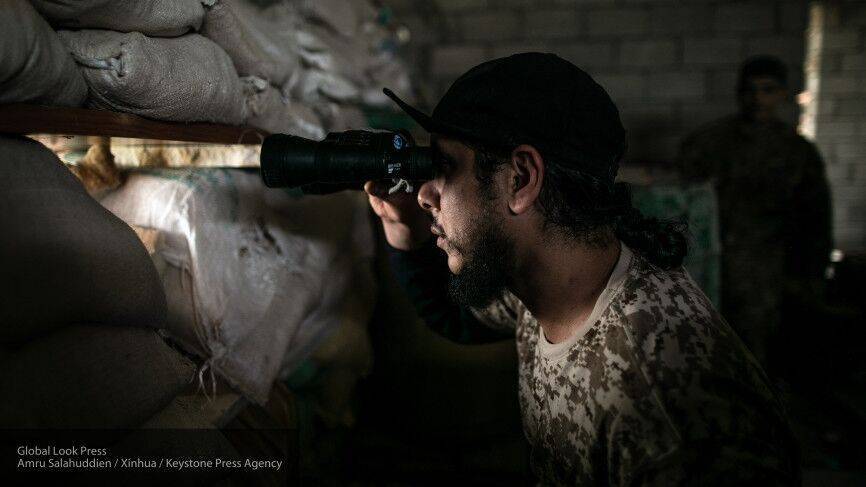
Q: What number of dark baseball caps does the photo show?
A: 1